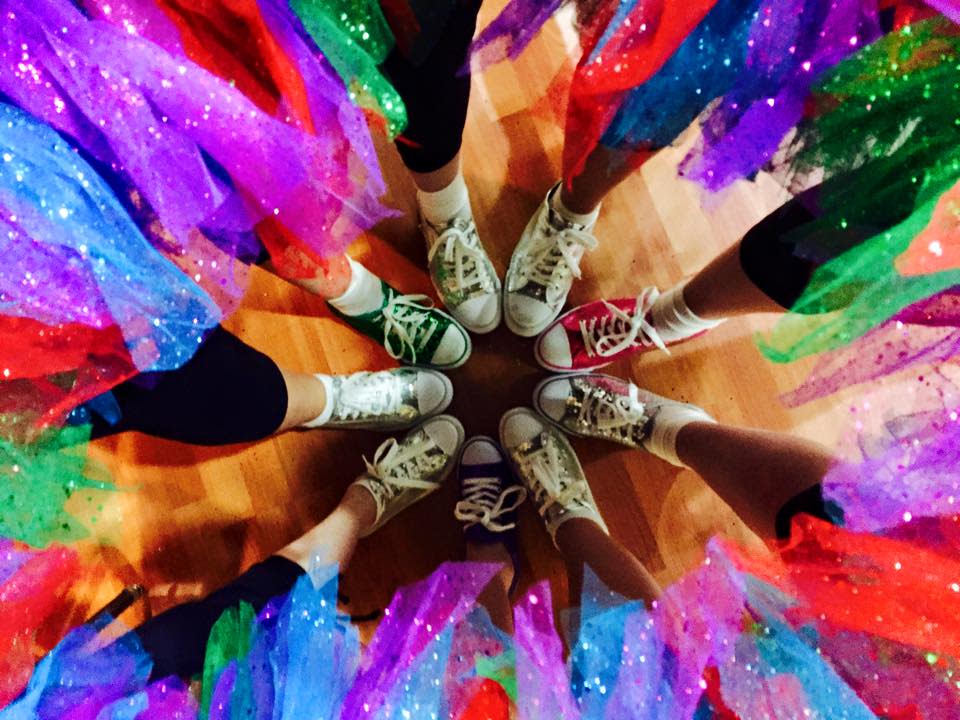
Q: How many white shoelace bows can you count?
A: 9